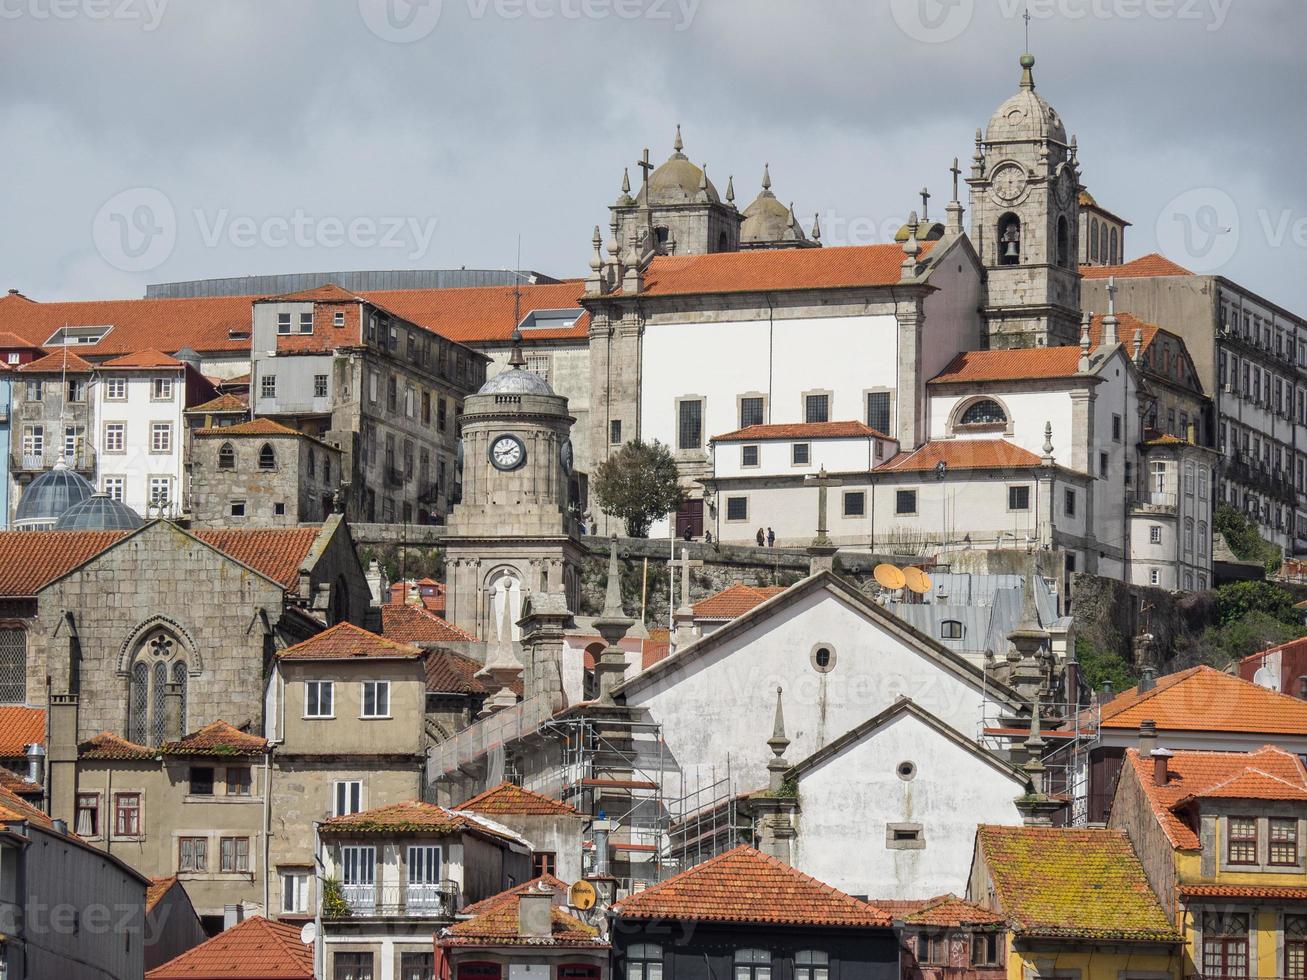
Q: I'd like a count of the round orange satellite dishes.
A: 3